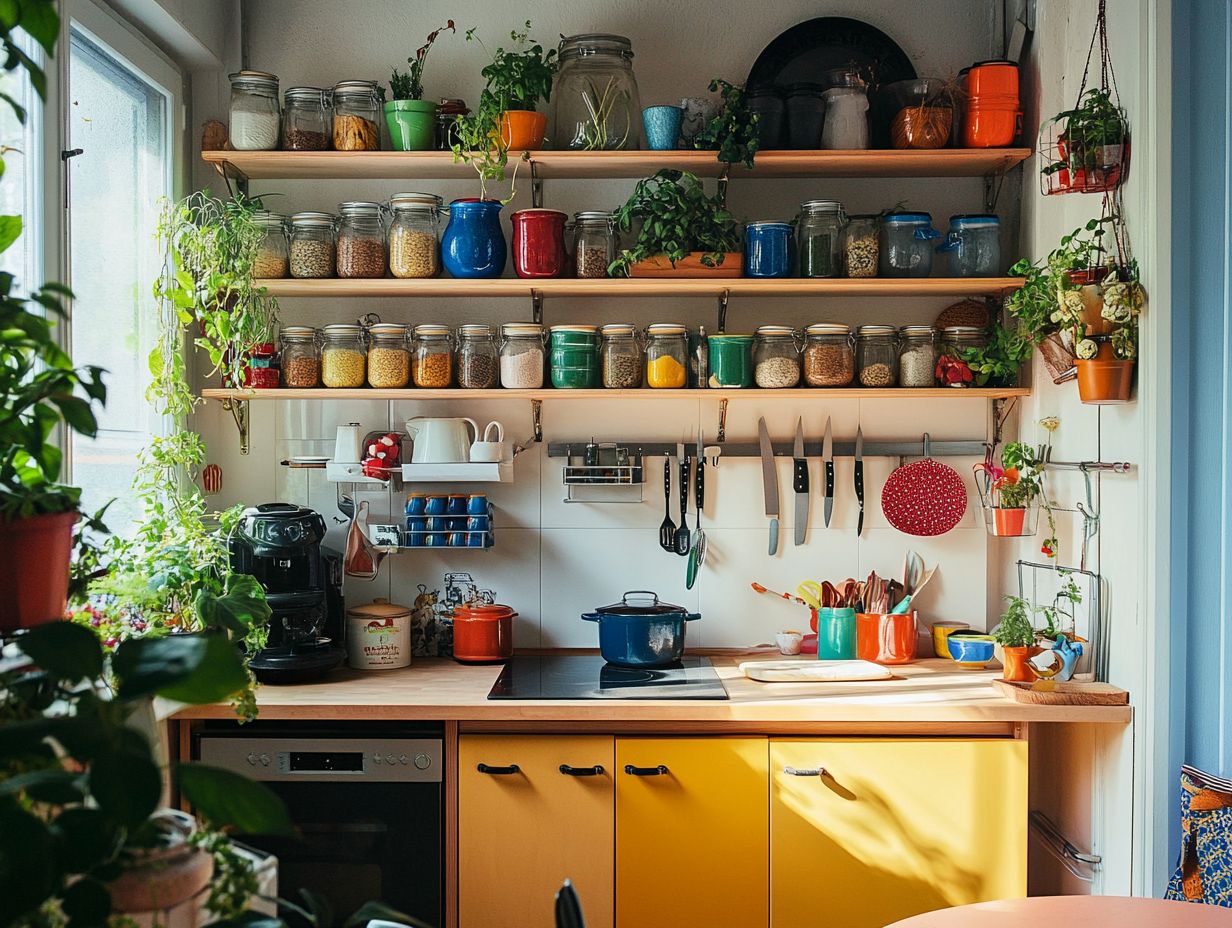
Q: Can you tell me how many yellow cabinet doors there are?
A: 3